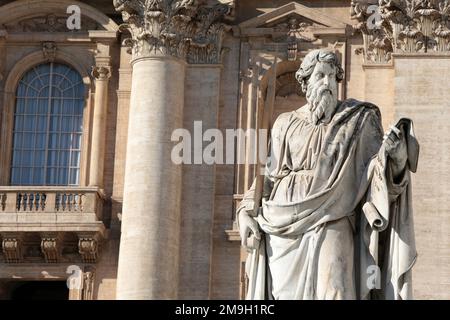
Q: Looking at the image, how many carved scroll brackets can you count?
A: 3